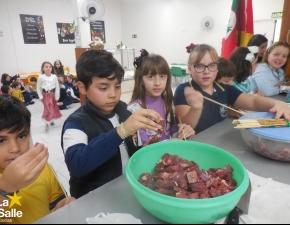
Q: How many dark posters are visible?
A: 3